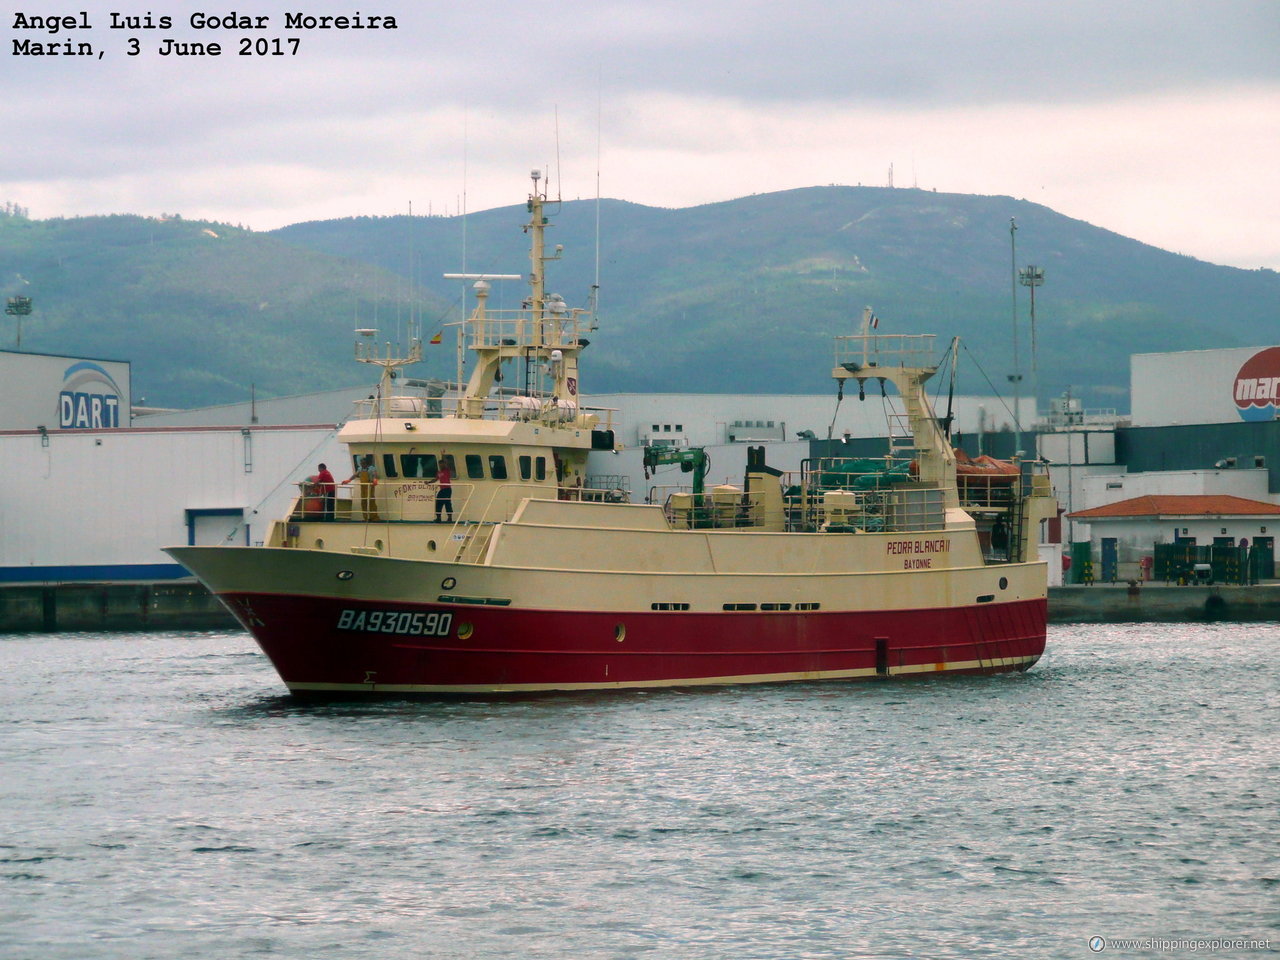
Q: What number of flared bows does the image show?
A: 1